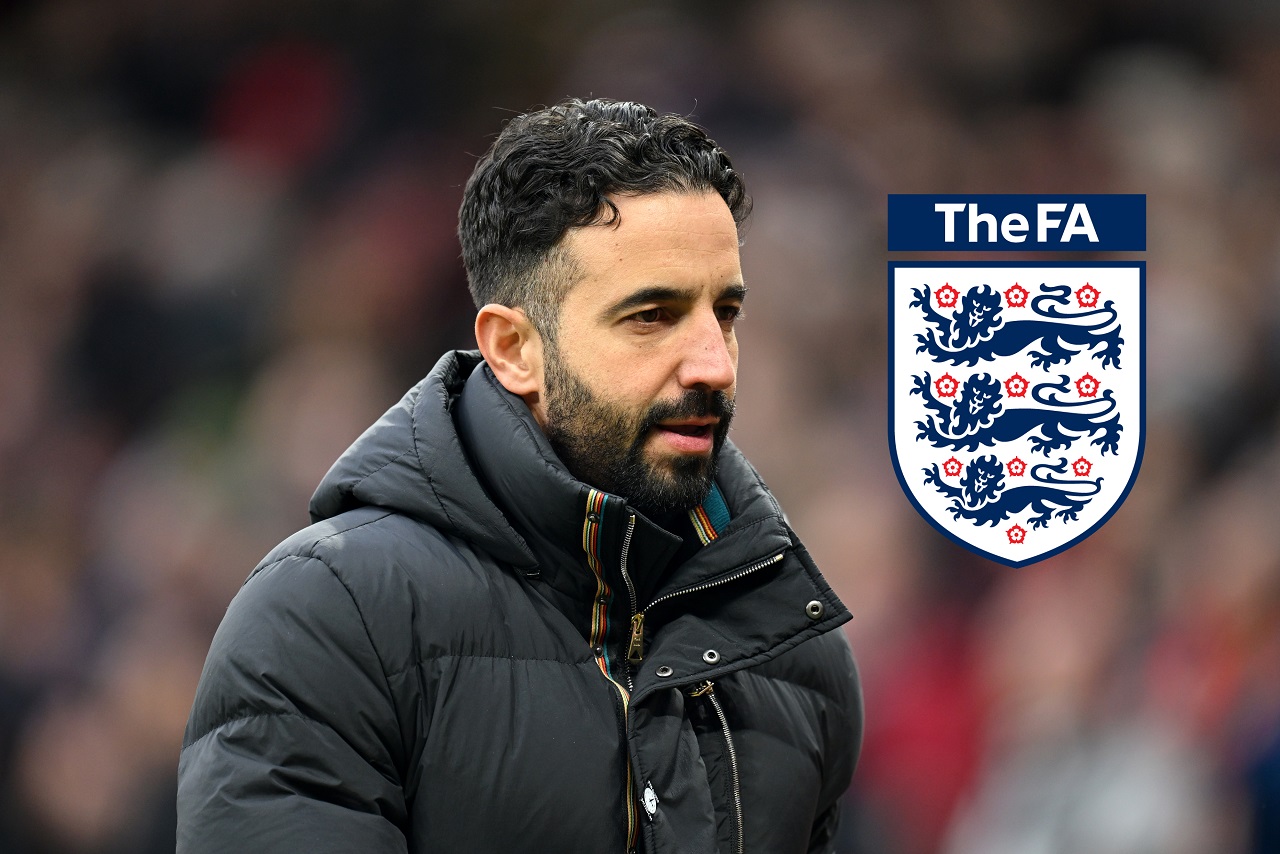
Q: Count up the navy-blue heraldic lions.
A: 3